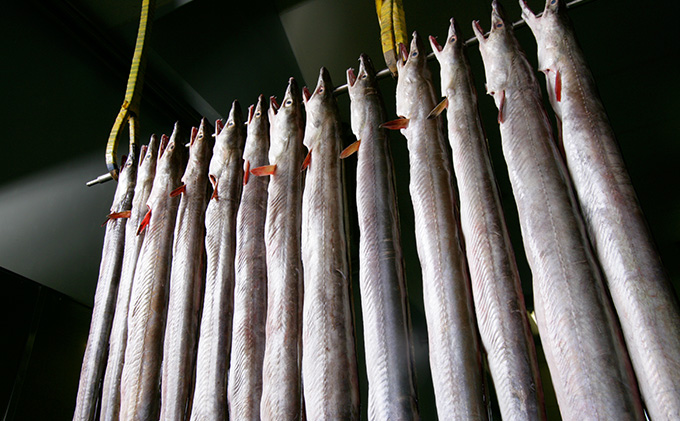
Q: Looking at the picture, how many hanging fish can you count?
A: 13